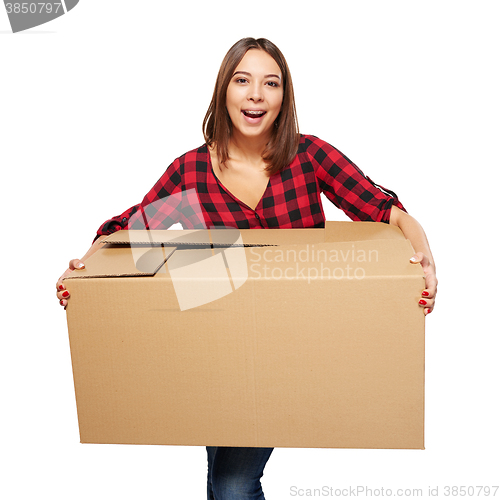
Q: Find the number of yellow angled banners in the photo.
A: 0